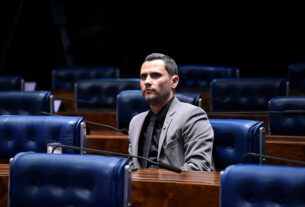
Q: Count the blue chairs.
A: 13